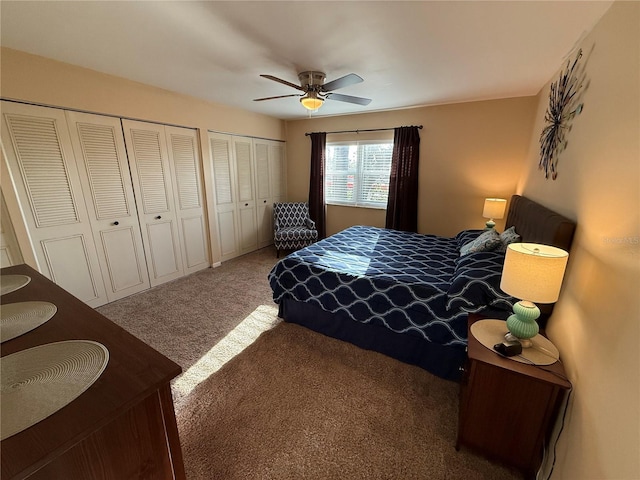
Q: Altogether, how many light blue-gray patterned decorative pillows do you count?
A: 2